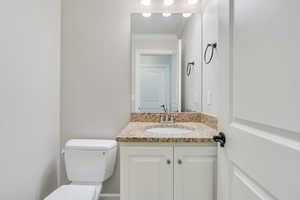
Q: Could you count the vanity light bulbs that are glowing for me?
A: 3